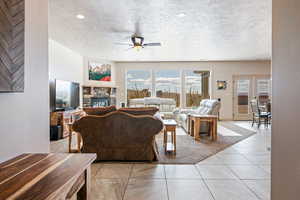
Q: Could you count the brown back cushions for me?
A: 2